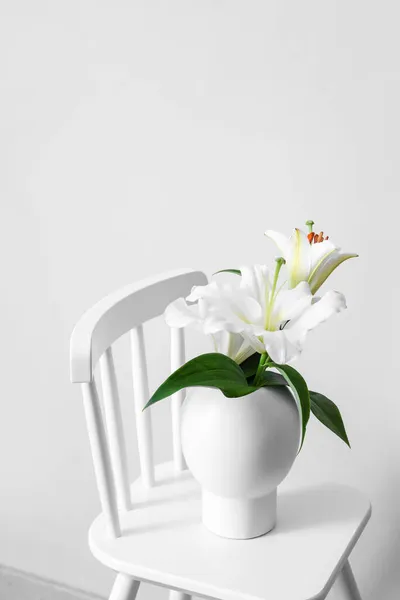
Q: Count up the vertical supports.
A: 4